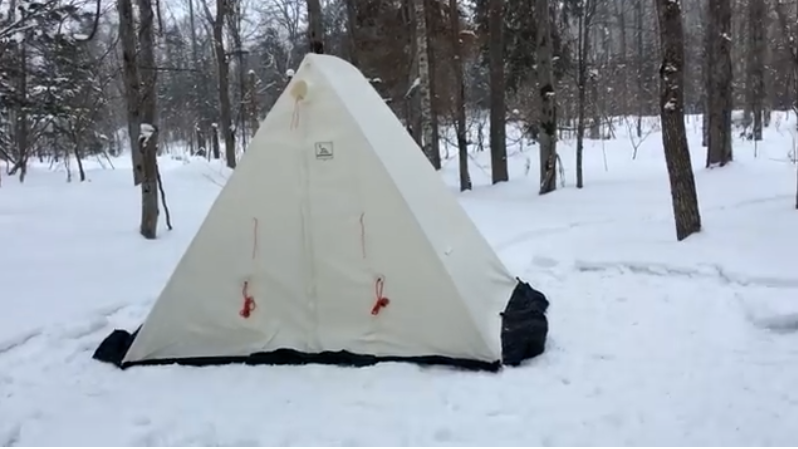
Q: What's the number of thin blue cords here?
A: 0